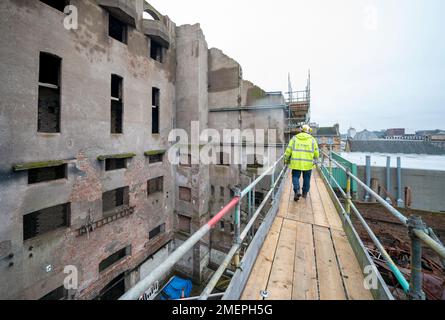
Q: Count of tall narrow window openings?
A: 3